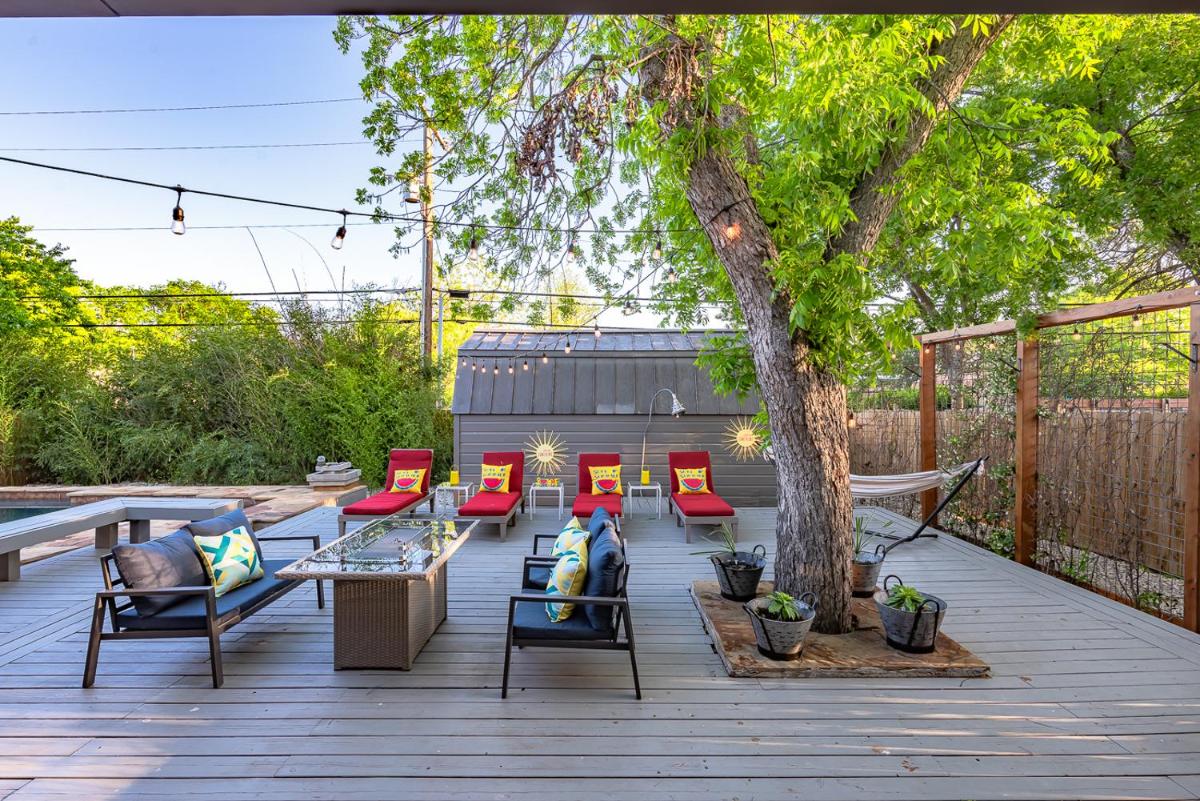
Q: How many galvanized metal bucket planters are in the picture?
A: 4